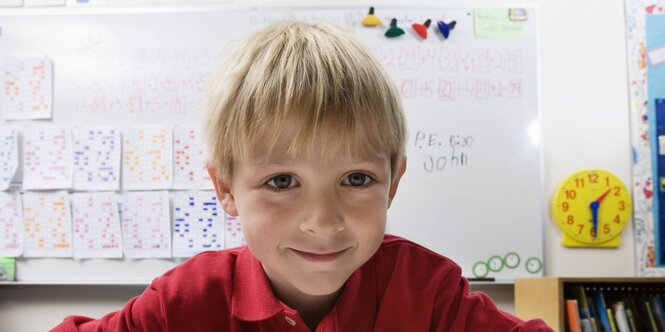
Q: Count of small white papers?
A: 12